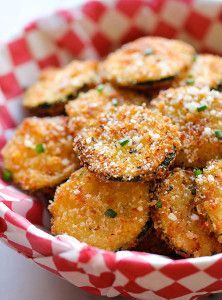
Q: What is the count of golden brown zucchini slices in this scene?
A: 10